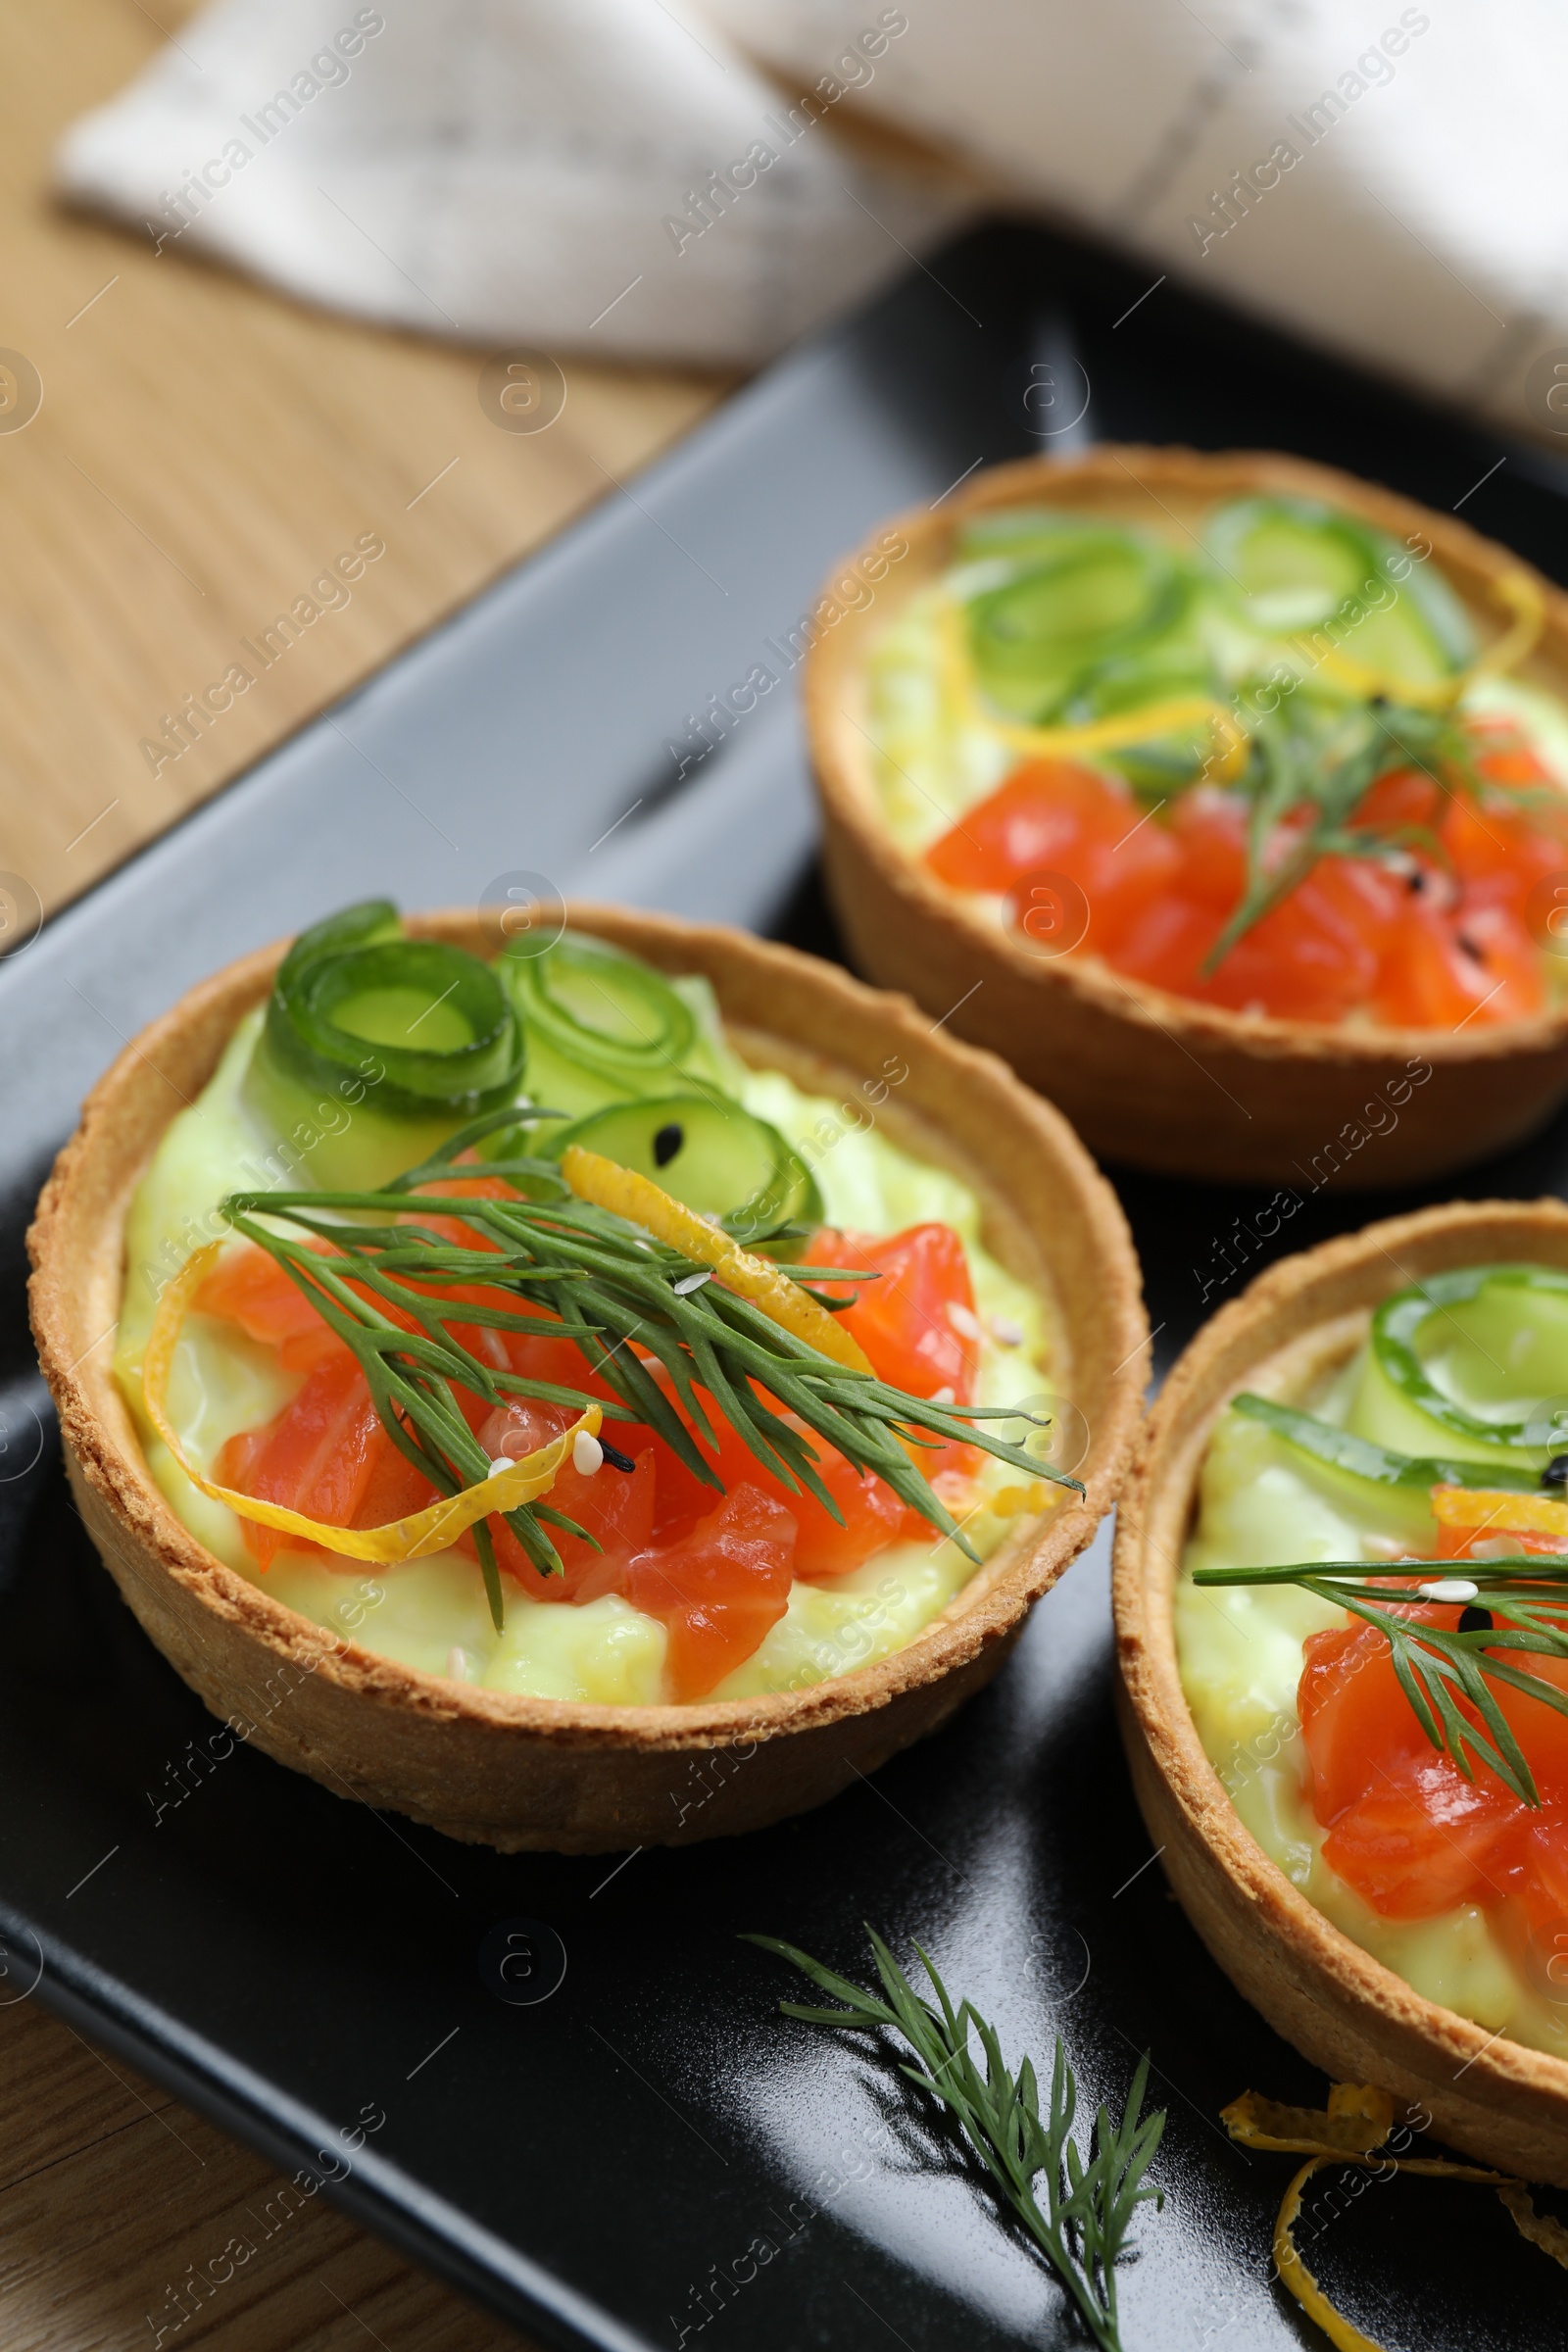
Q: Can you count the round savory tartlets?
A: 3